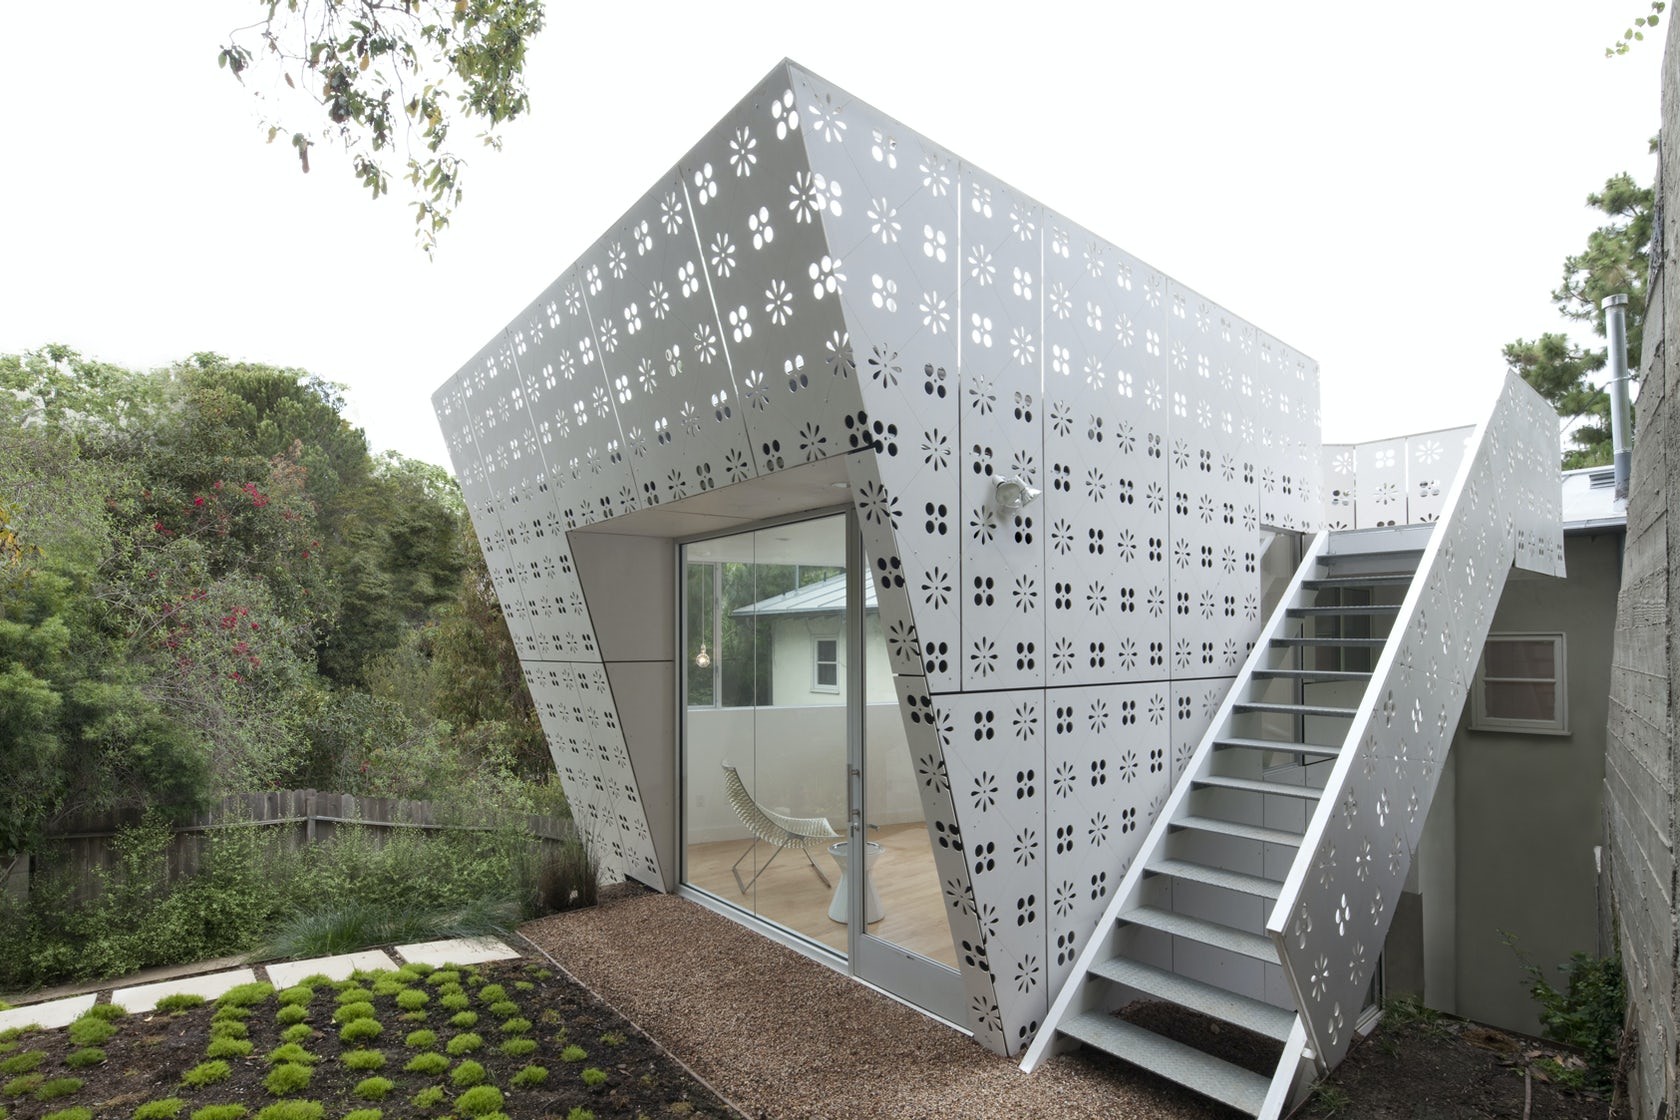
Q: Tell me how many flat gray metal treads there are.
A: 13